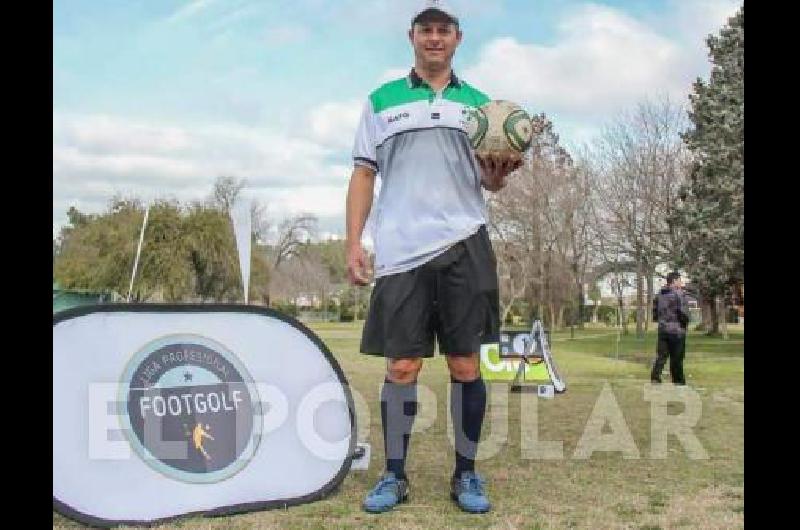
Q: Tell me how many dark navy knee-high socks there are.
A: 2